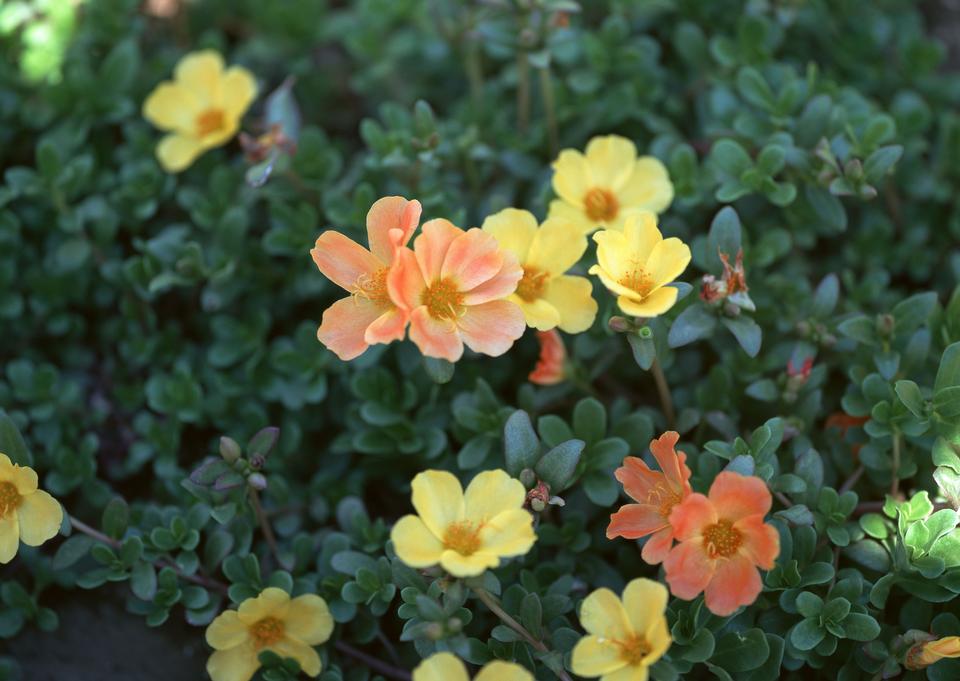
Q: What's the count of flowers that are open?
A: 13